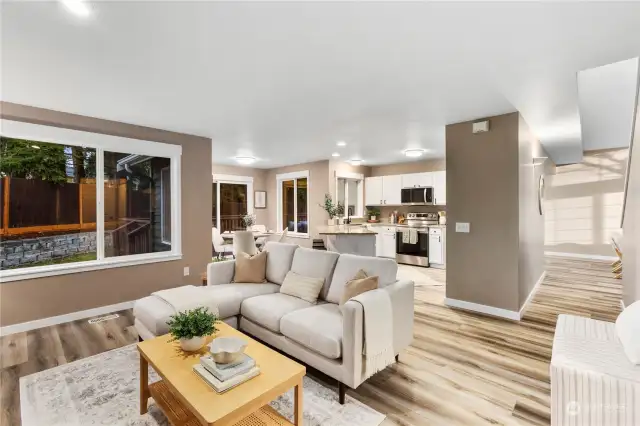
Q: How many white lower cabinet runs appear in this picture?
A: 2